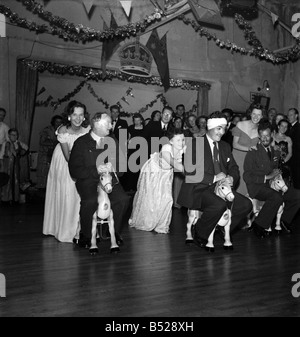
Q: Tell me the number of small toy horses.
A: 3